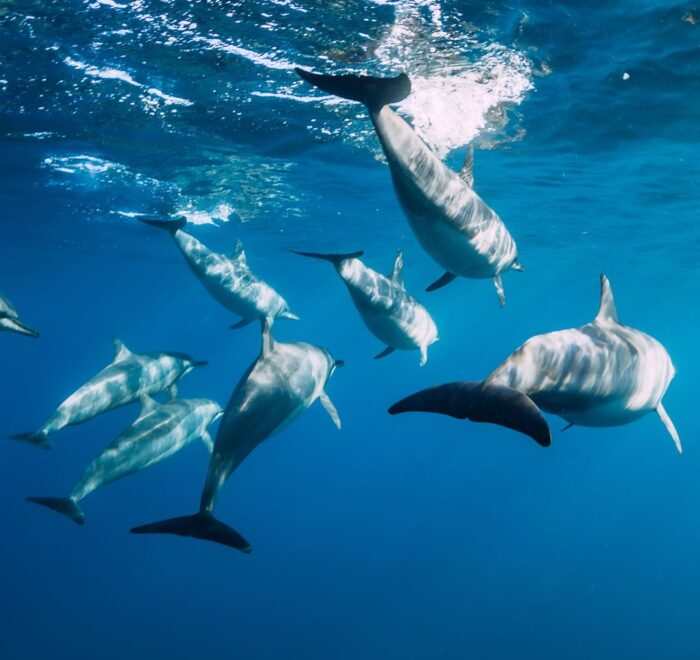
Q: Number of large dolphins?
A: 3